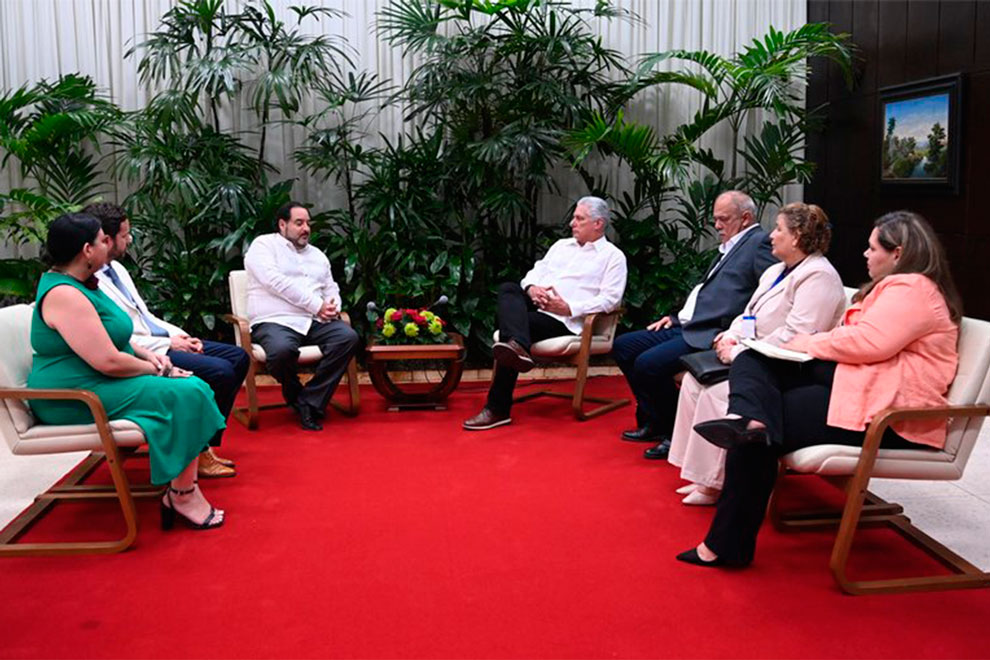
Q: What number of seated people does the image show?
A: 7